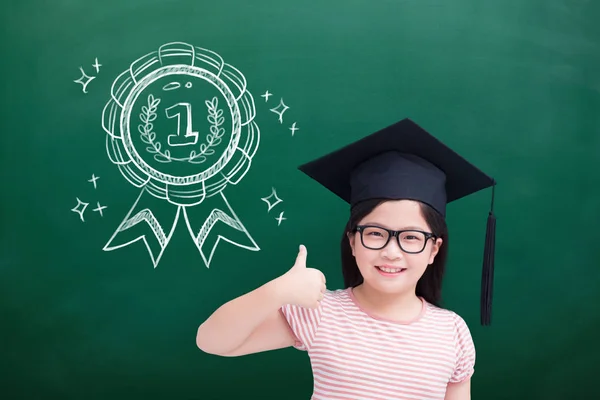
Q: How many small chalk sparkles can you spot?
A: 10